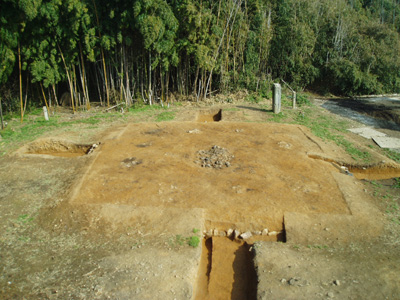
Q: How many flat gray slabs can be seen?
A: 2